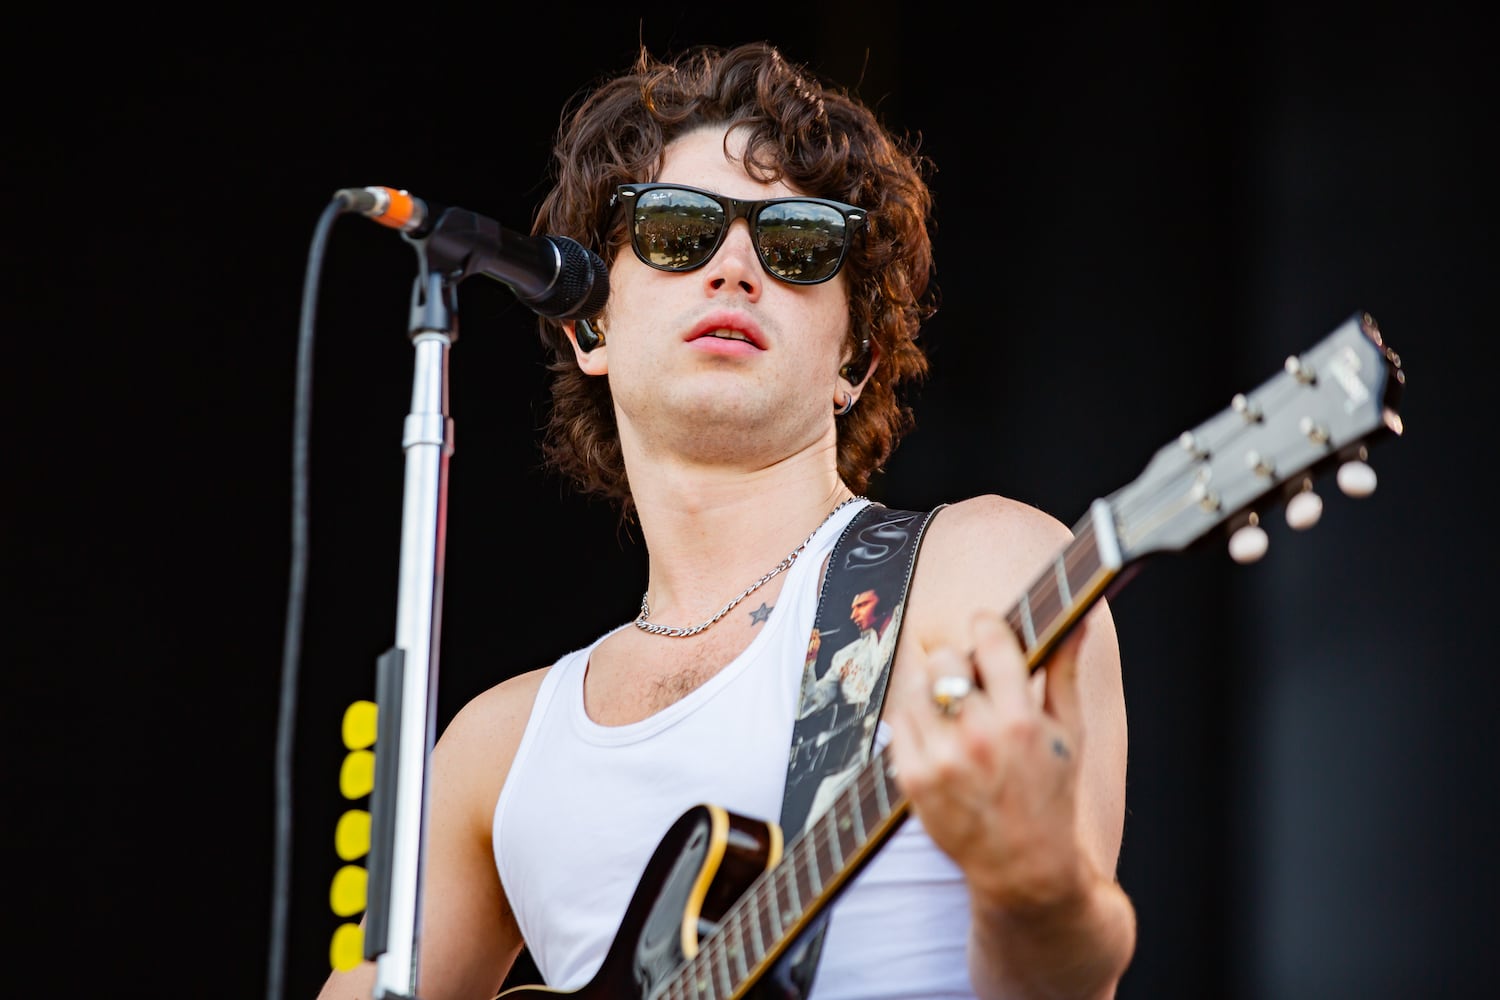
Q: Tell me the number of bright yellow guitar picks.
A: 5